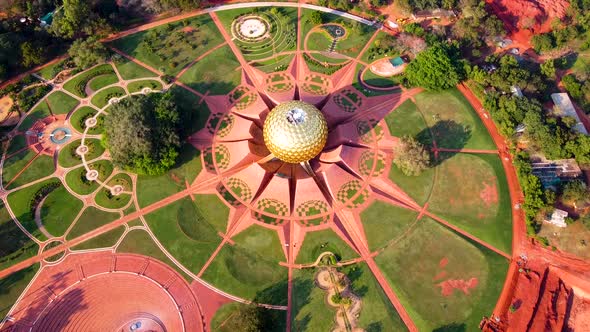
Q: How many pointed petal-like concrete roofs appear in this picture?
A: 12